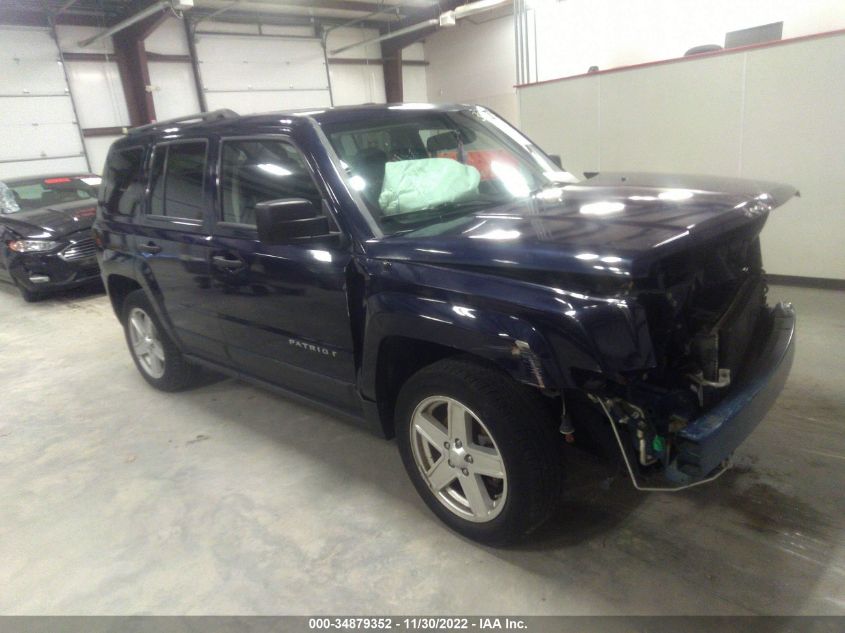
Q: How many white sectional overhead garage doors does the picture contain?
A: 2